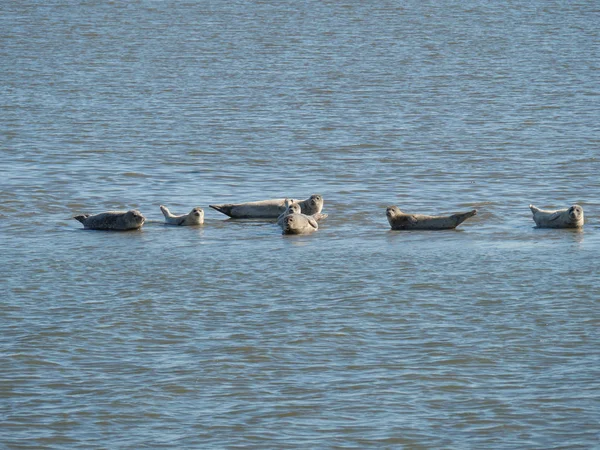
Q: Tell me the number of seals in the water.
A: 7